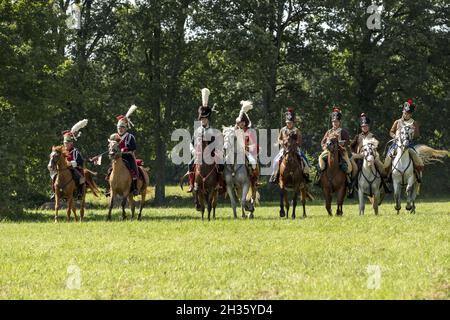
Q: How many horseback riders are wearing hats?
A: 8